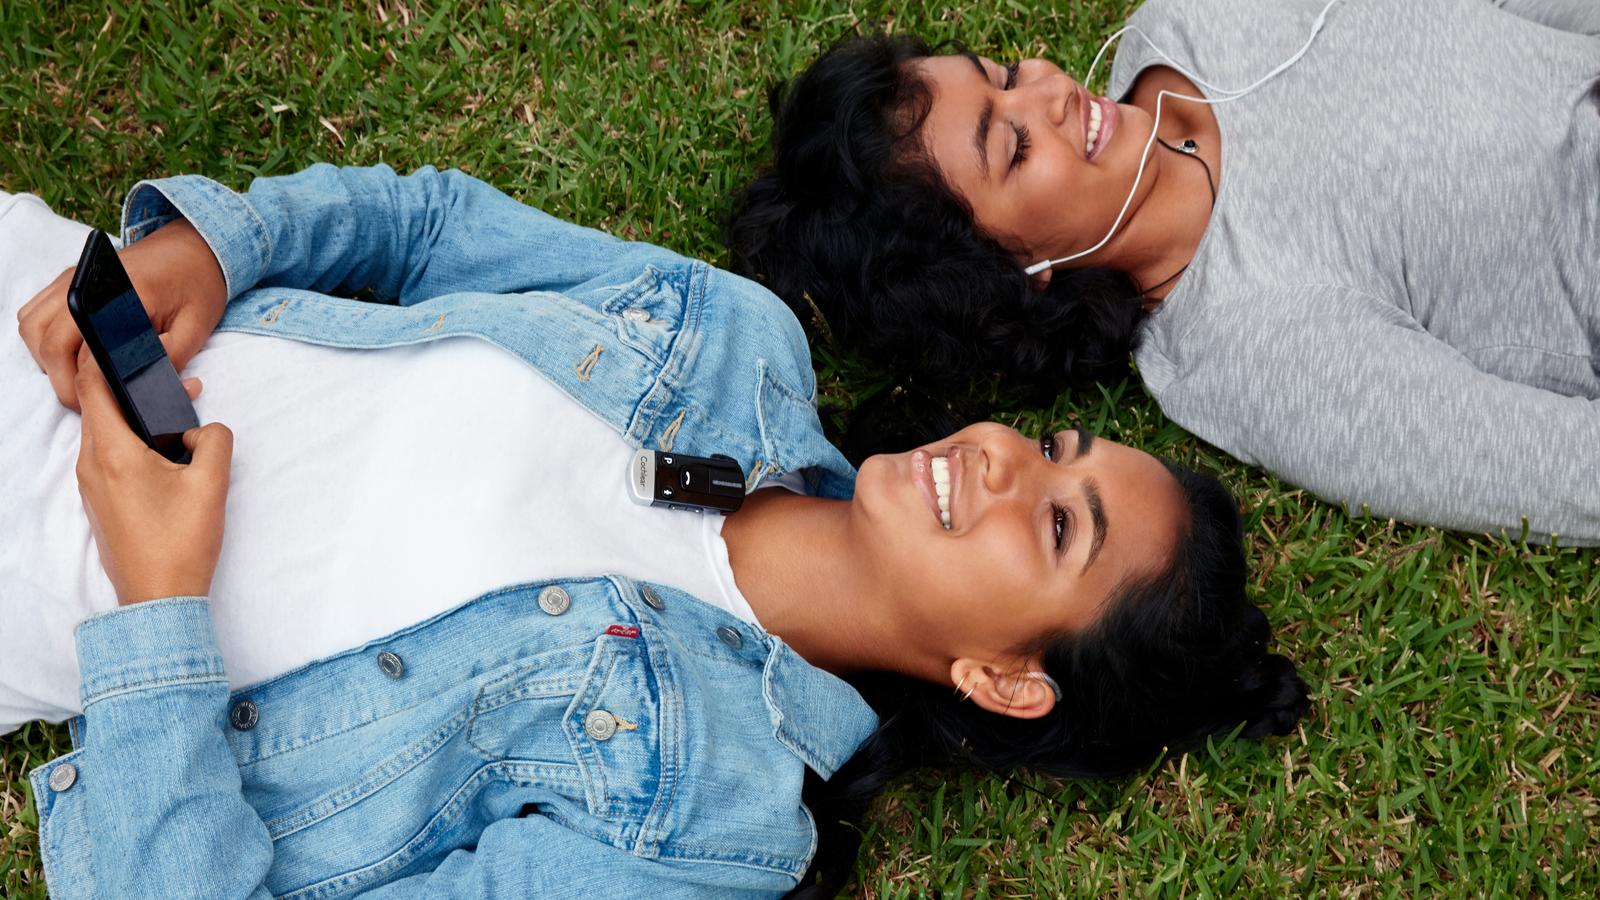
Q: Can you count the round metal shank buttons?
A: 8